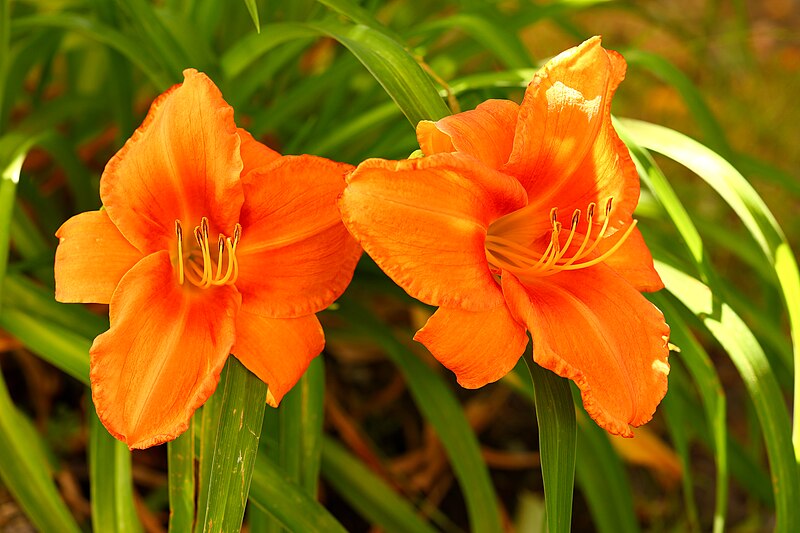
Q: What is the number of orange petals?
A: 12